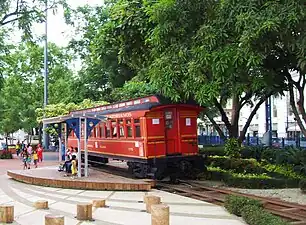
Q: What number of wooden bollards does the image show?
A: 7